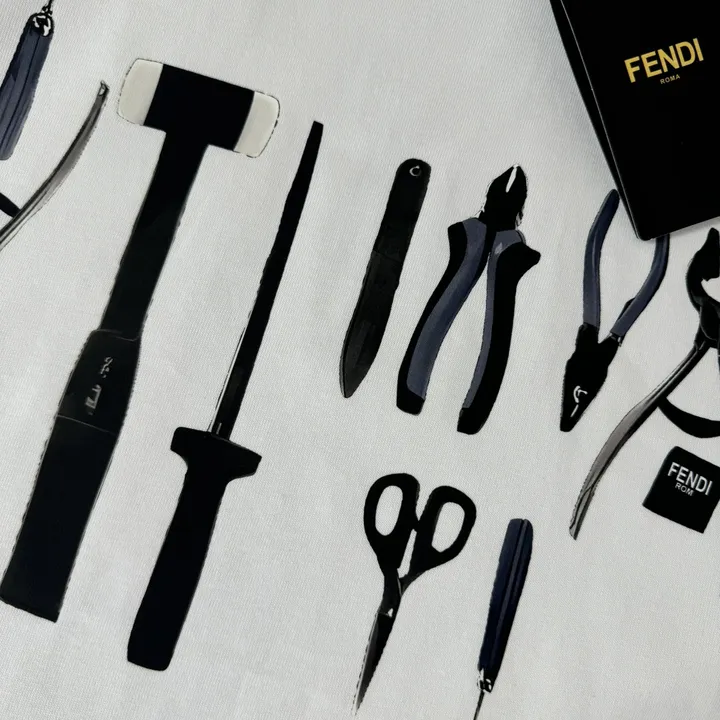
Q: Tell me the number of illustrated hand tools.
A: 10